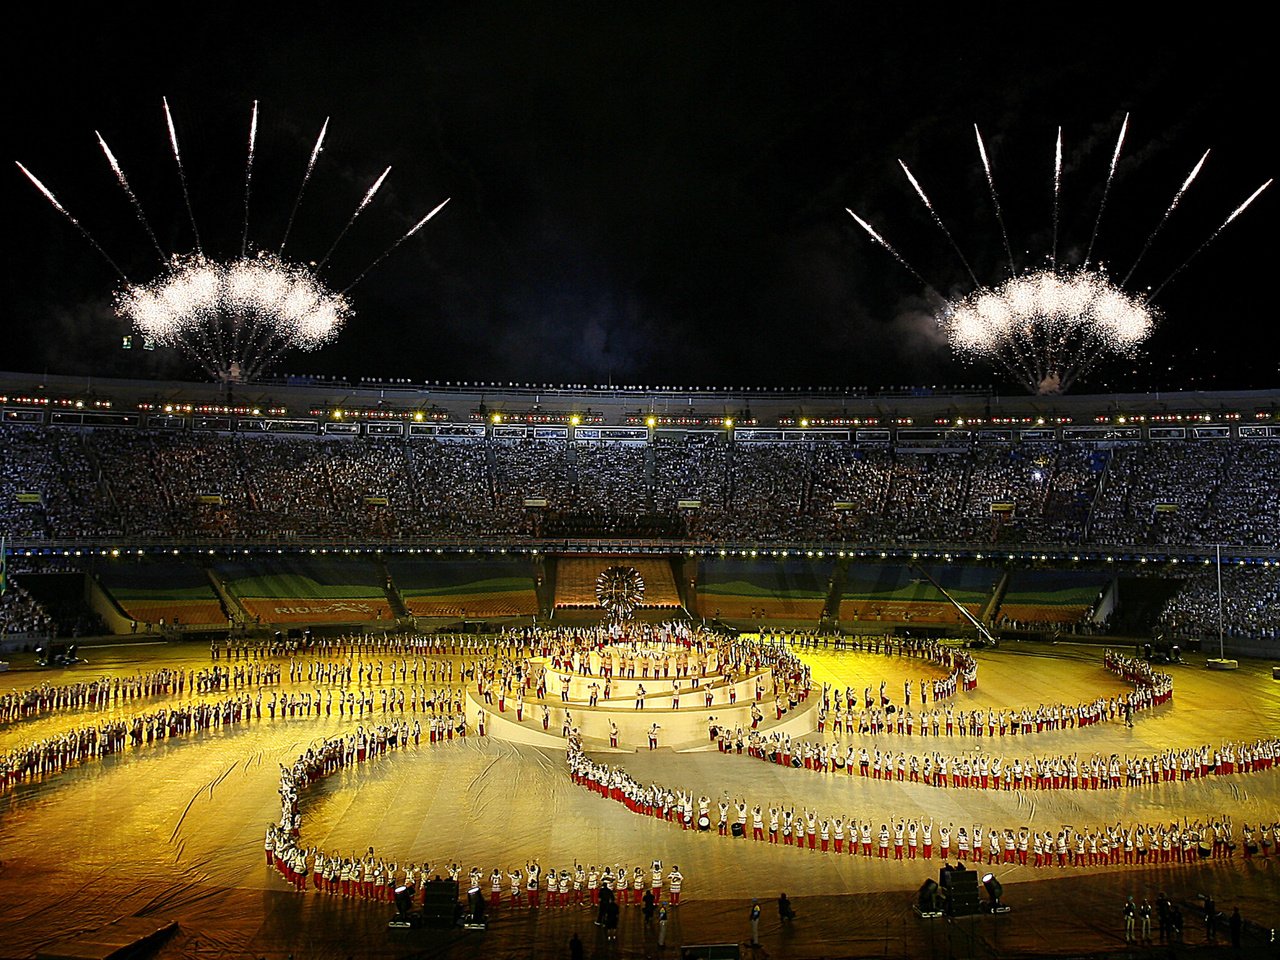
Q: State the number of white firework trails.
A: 14